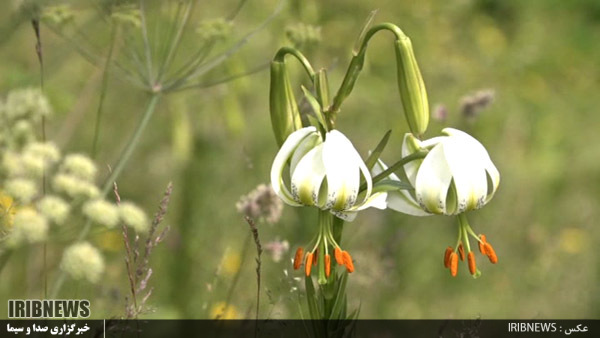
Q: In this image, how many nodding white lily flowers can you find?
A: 2